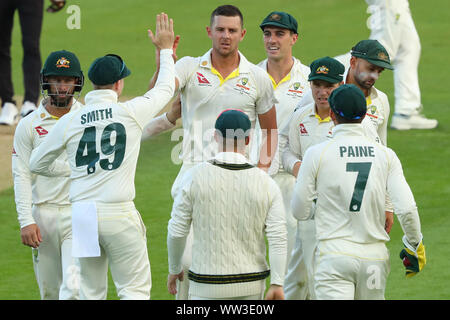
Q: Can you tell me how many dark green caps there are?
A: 6